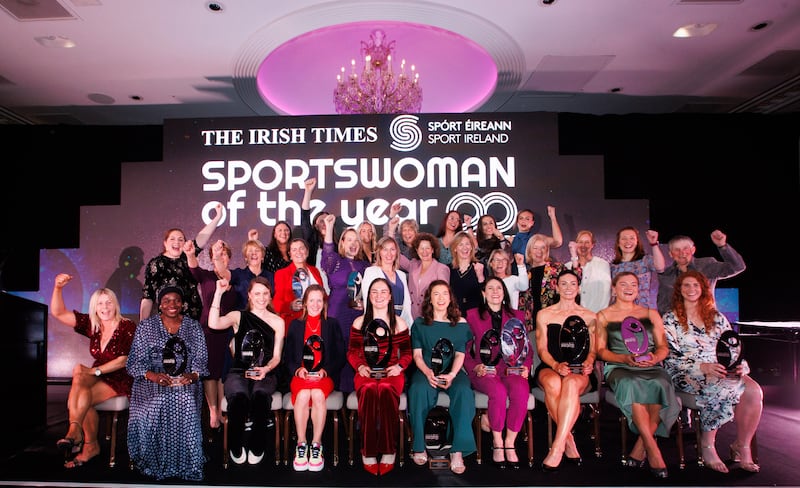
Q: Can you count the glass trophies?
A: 13